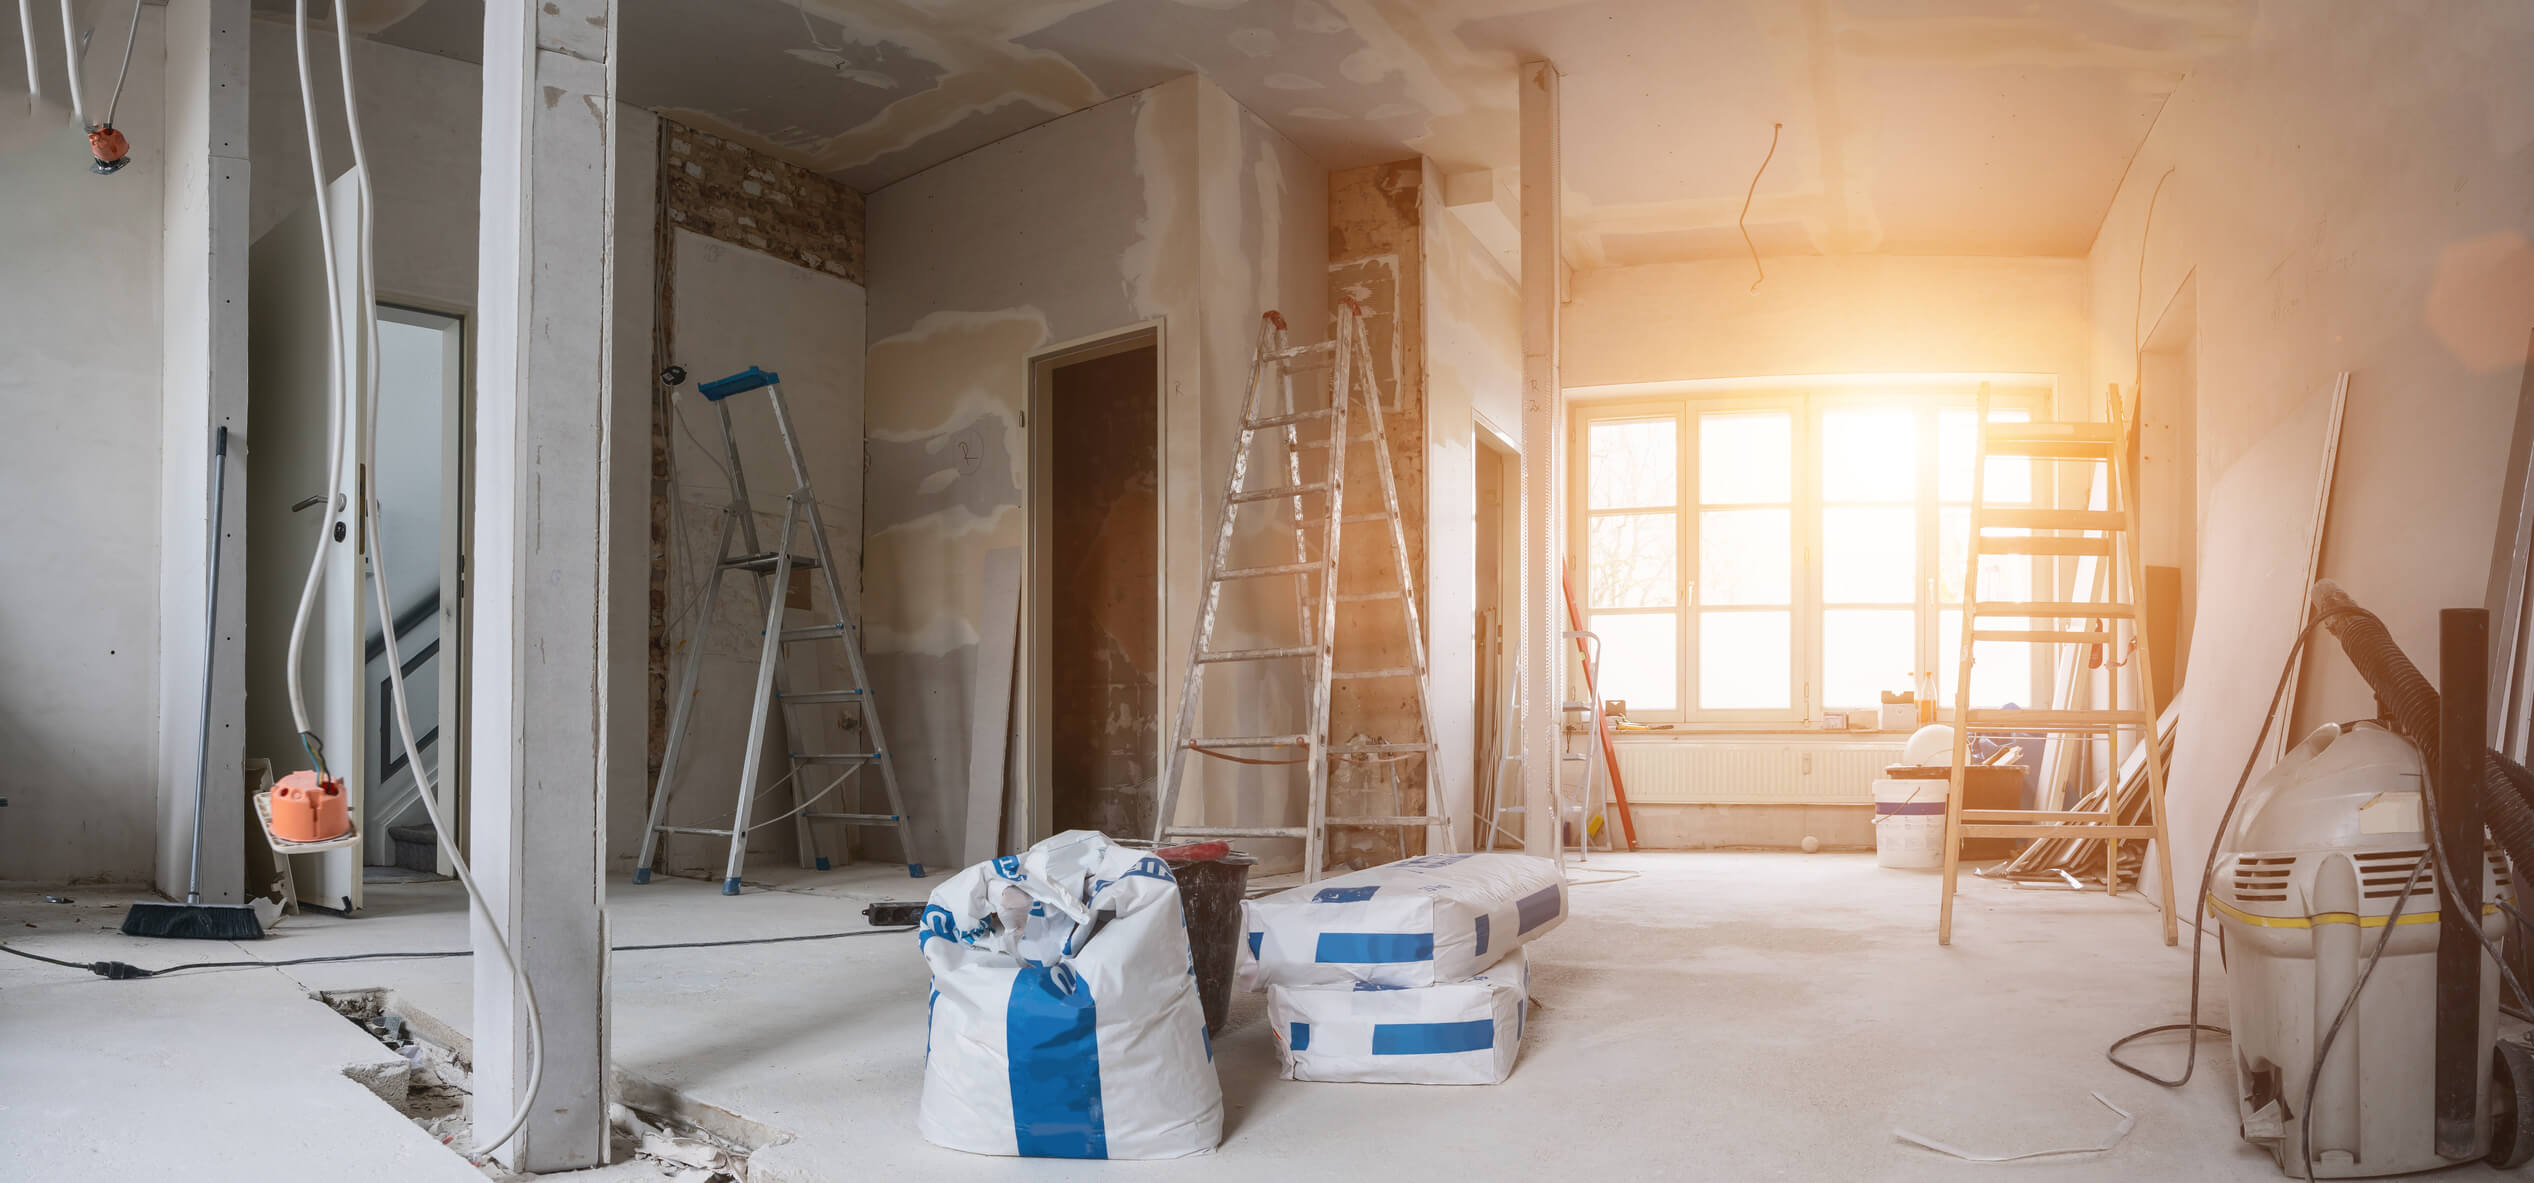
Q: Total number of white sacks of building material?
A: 3